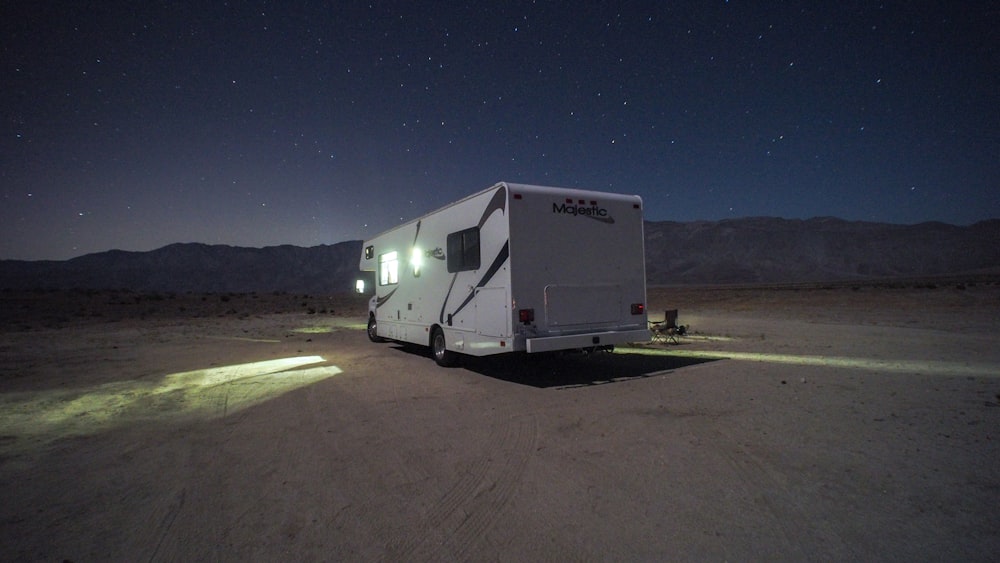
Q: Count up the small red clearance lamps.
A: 5